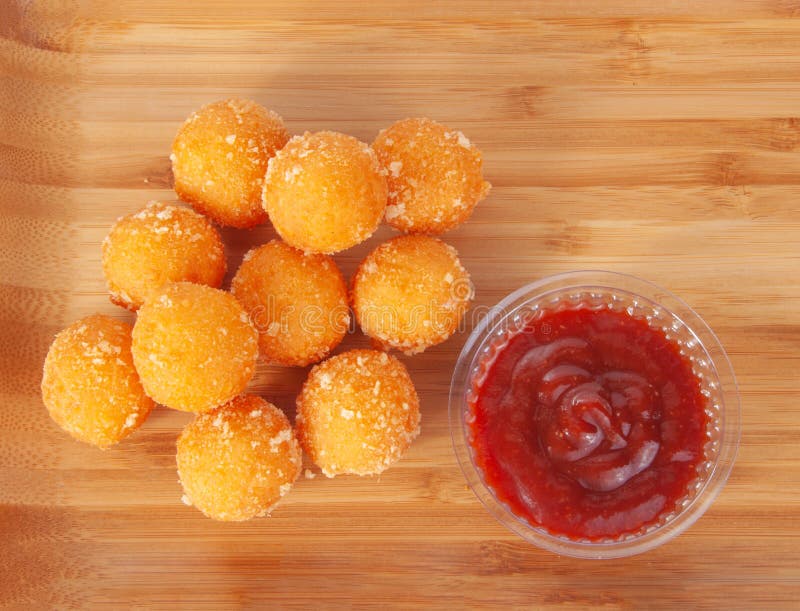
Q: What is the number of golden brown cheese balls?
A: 10